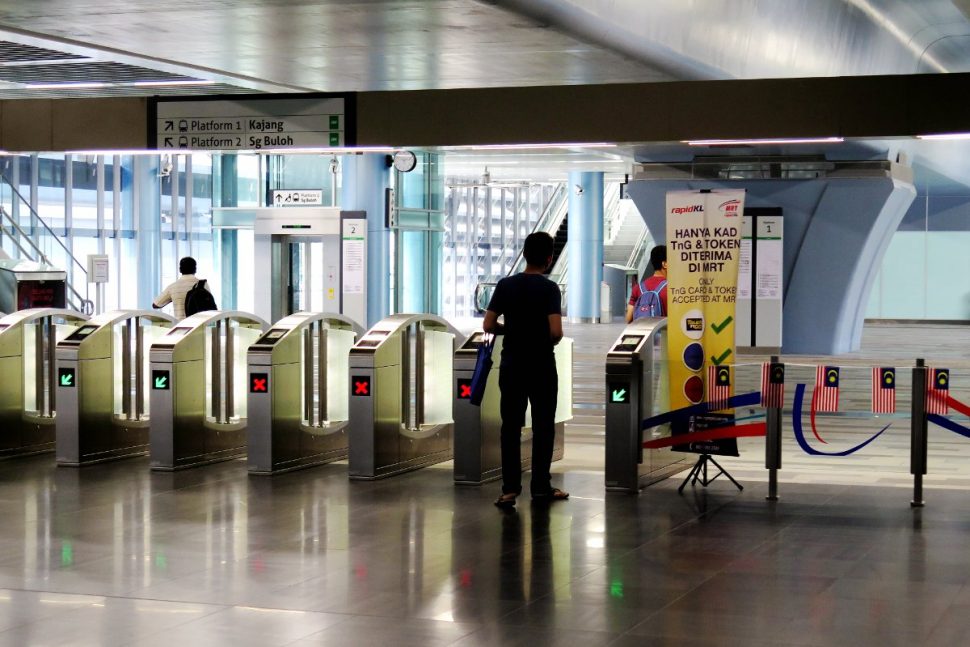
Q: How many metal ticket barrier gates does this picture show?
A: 7